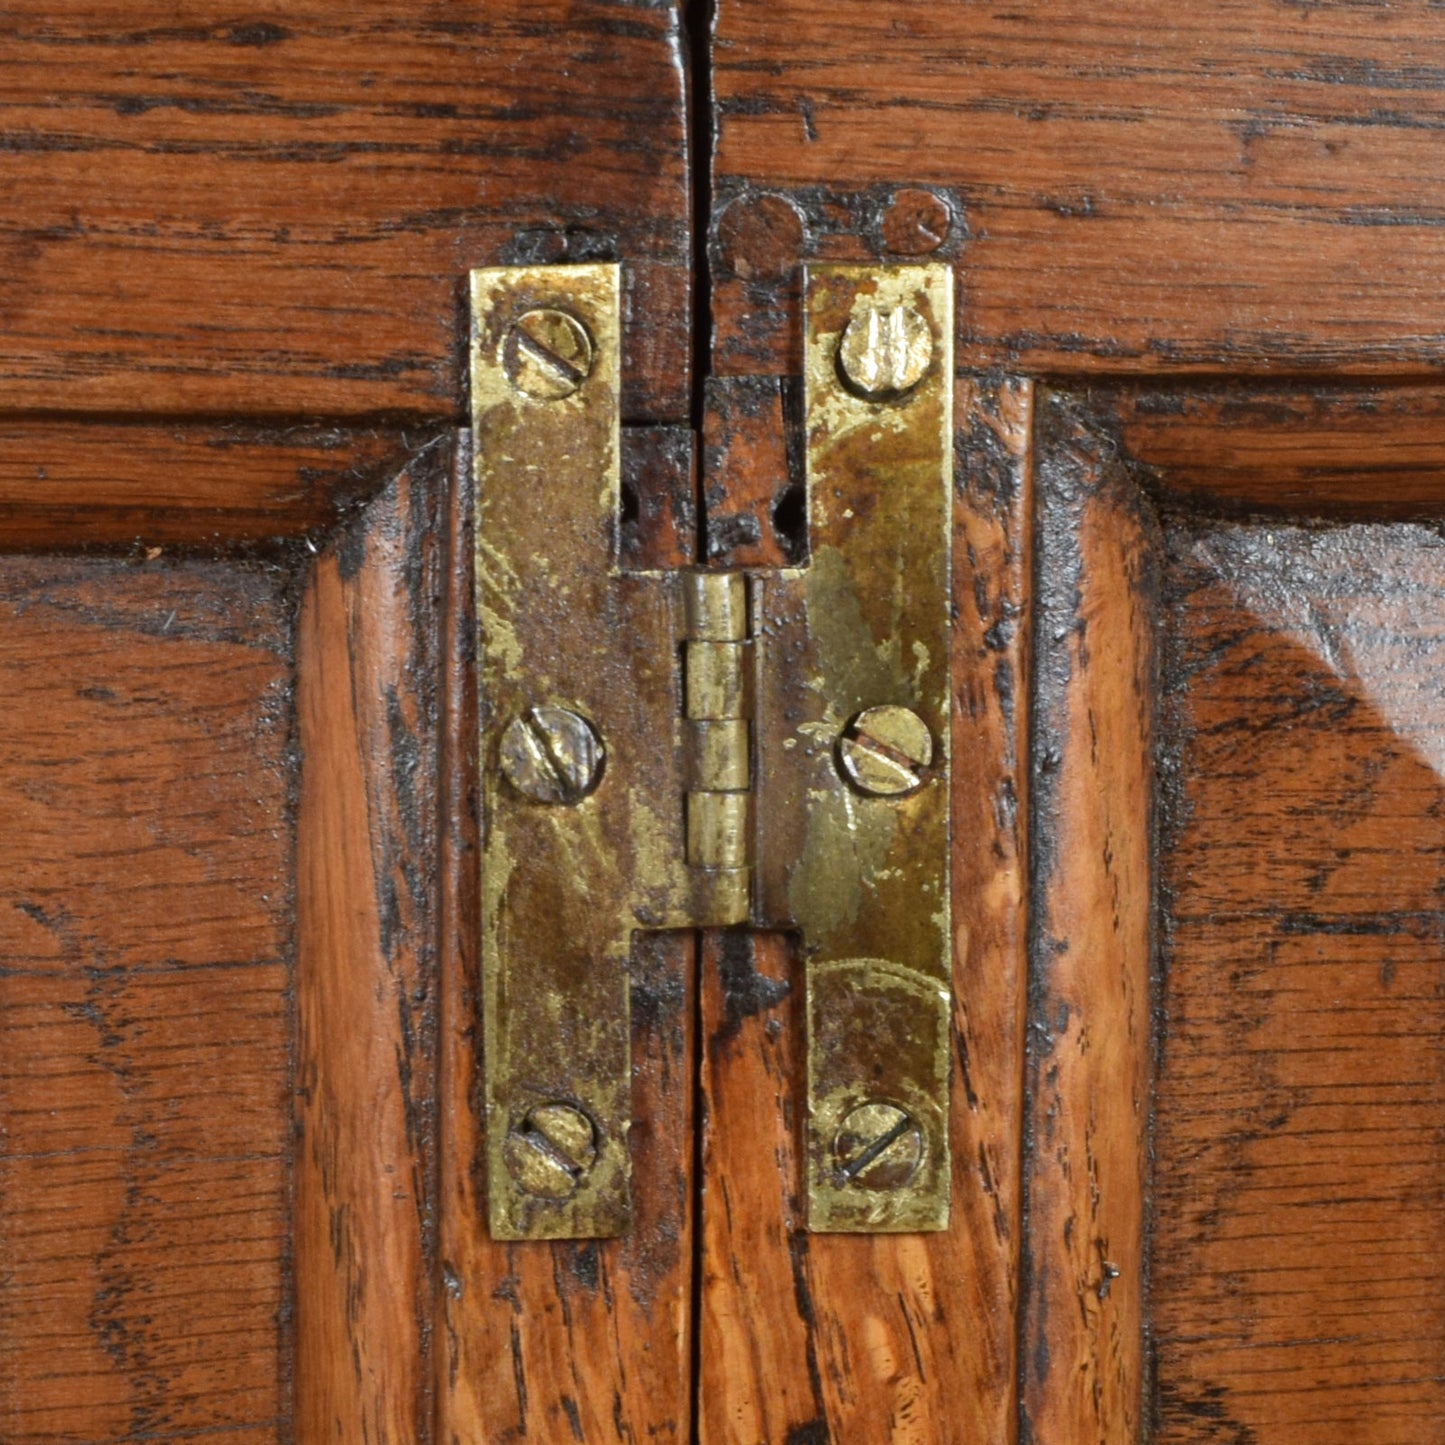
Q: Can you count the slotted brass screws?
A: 6